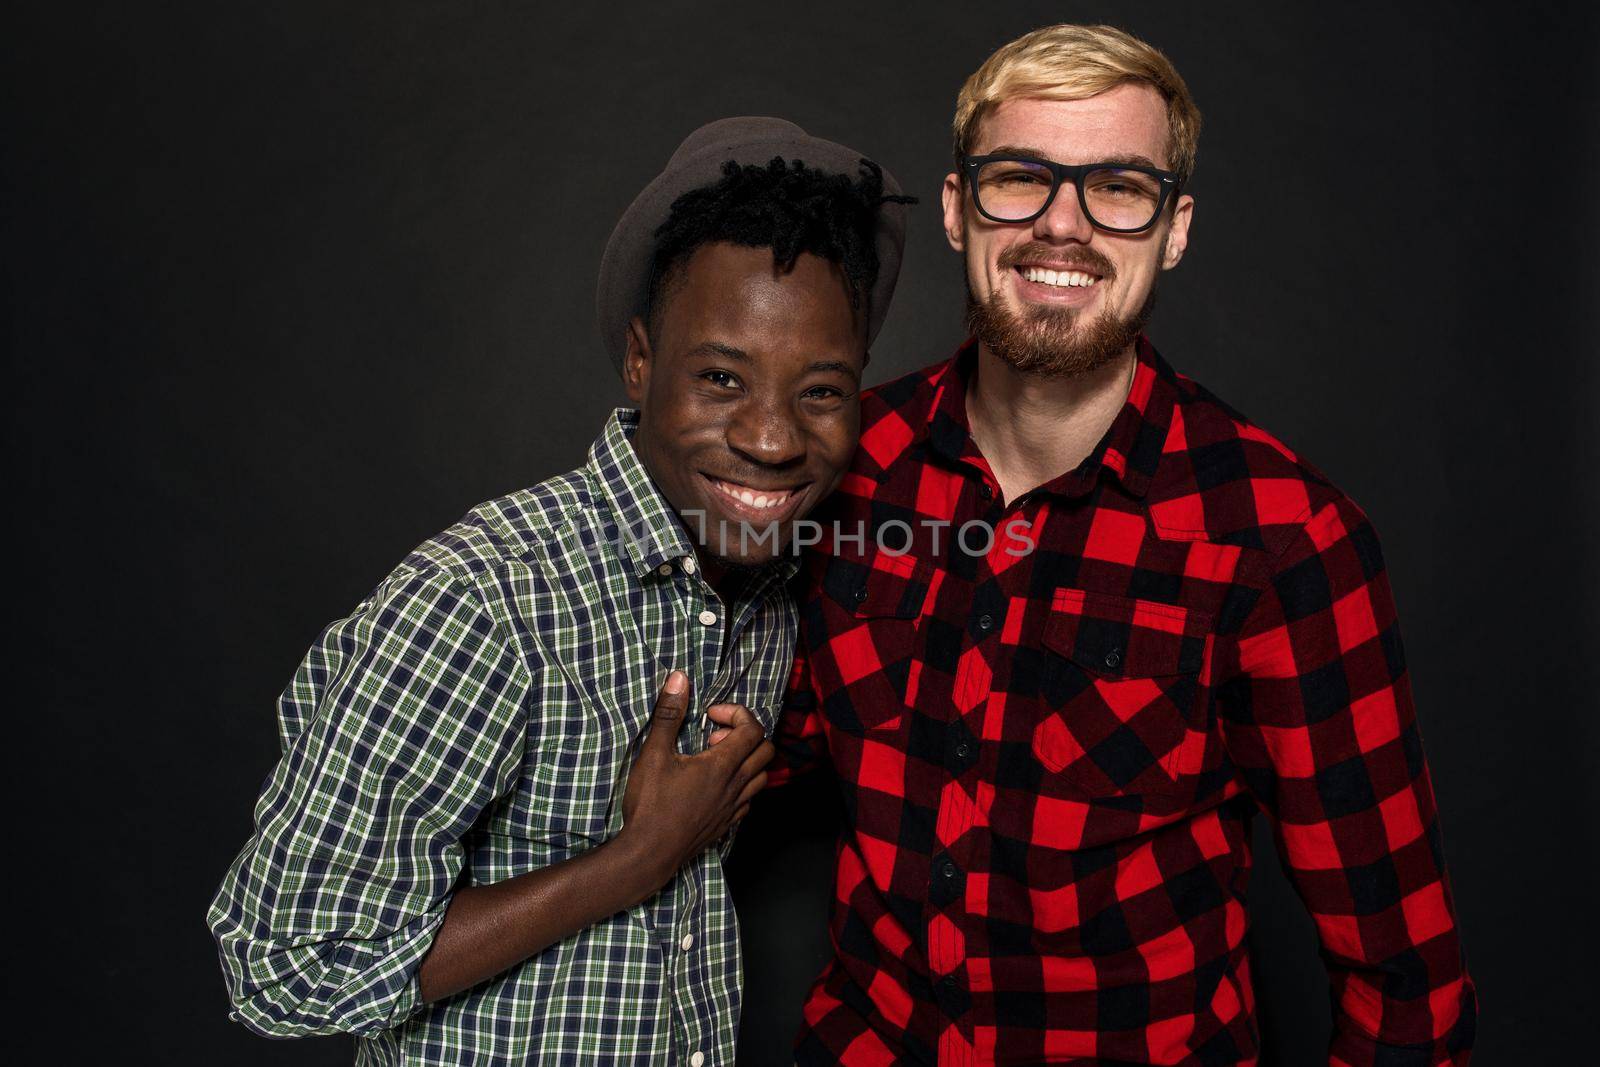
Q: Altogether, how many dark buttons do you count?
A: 7